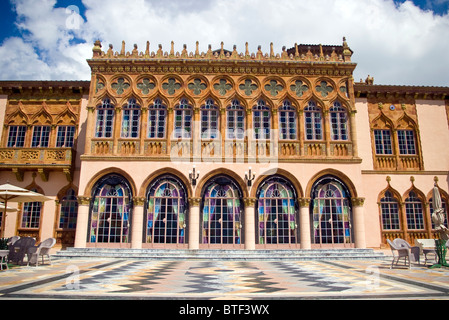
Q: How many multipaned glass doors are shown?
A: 5